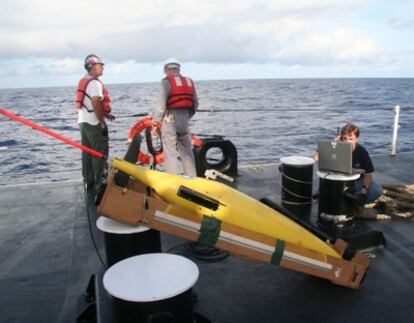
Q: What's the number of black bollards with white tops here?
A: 4